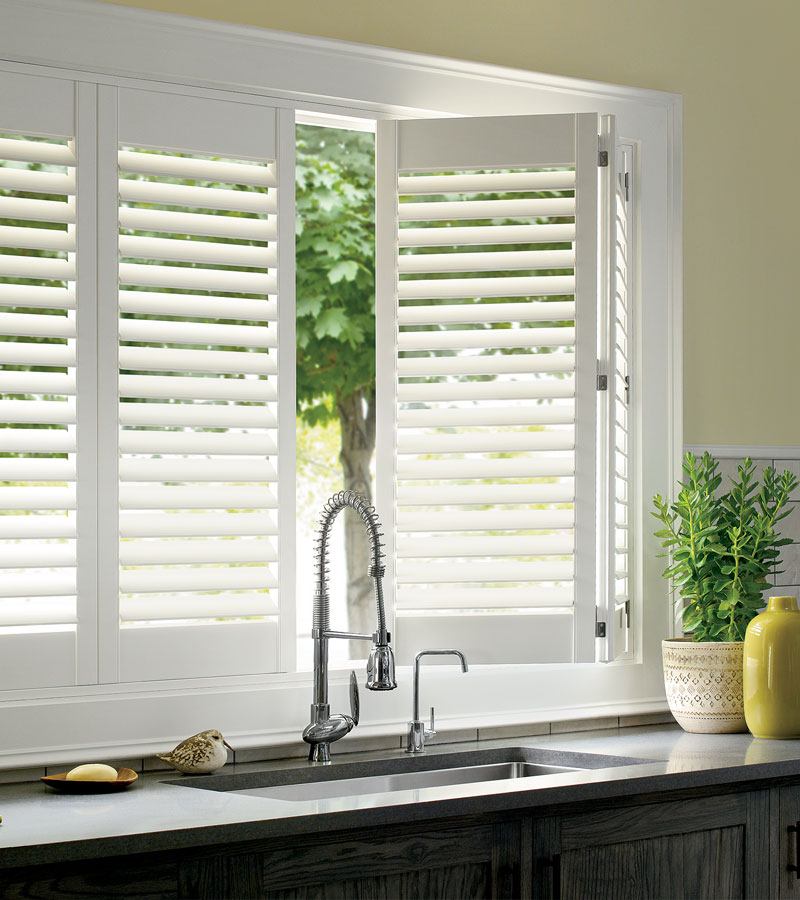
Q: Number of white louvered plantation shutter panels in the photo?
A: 4